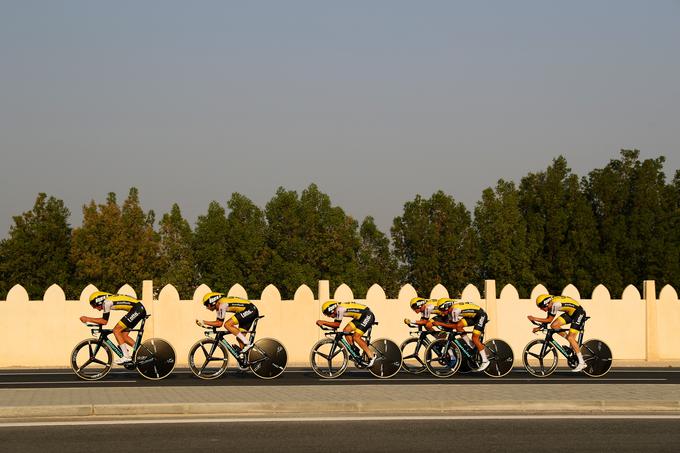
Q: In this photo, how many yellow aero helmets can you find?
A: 6